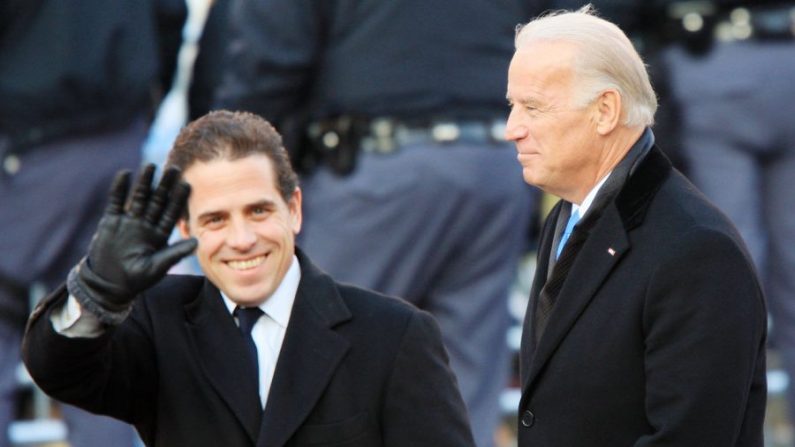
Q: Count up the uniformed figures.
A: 3